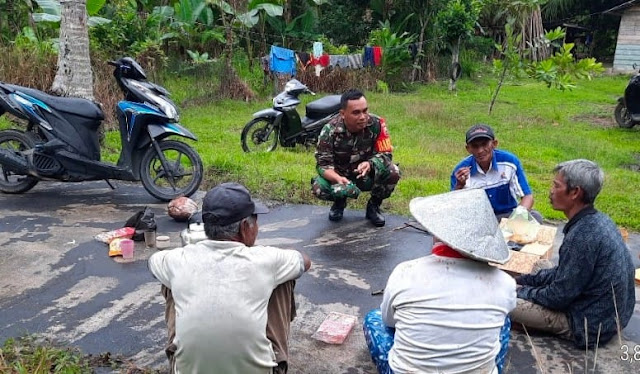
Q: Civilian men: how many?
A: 4